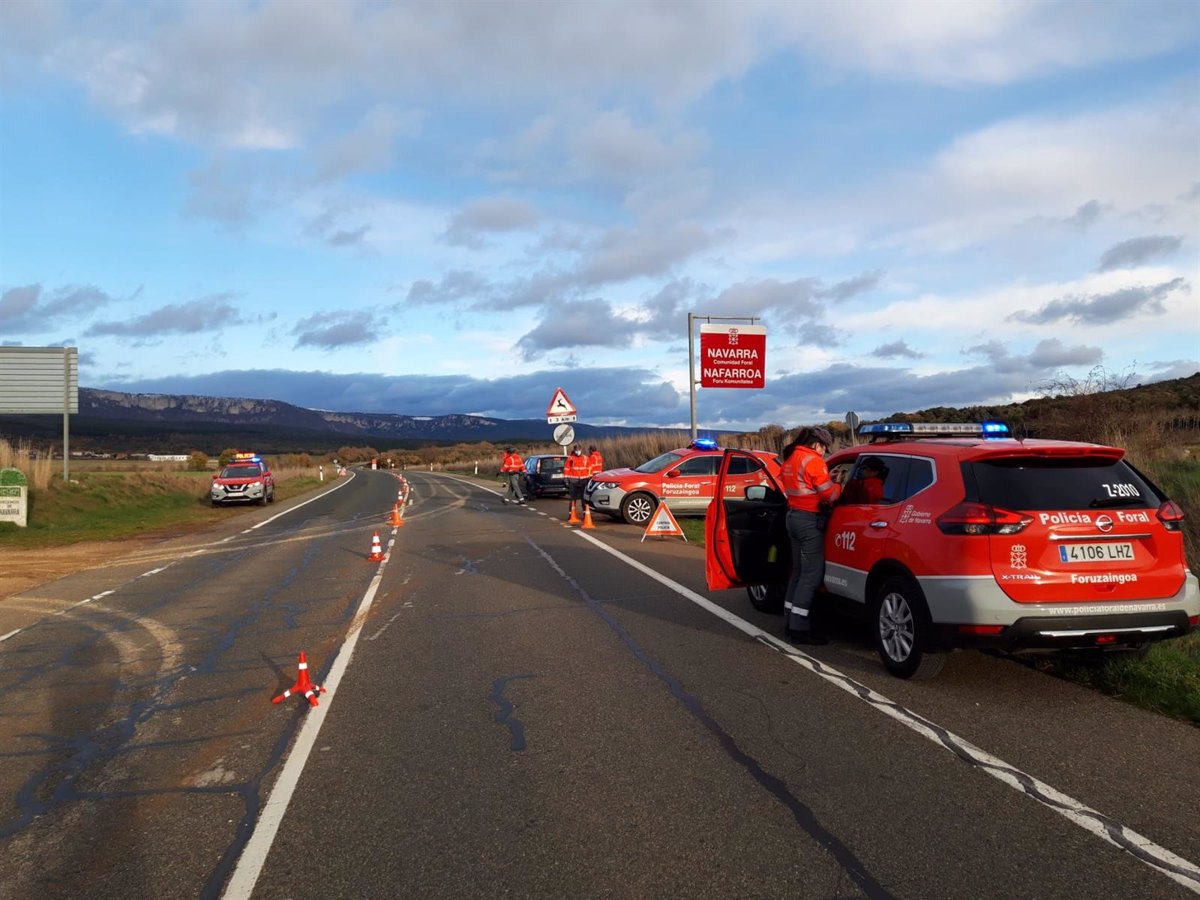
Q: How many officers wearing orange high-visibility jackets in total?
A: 4